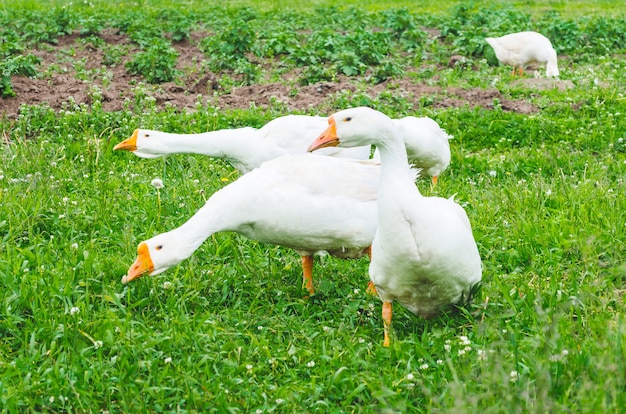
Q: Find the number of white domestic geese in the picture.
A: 5